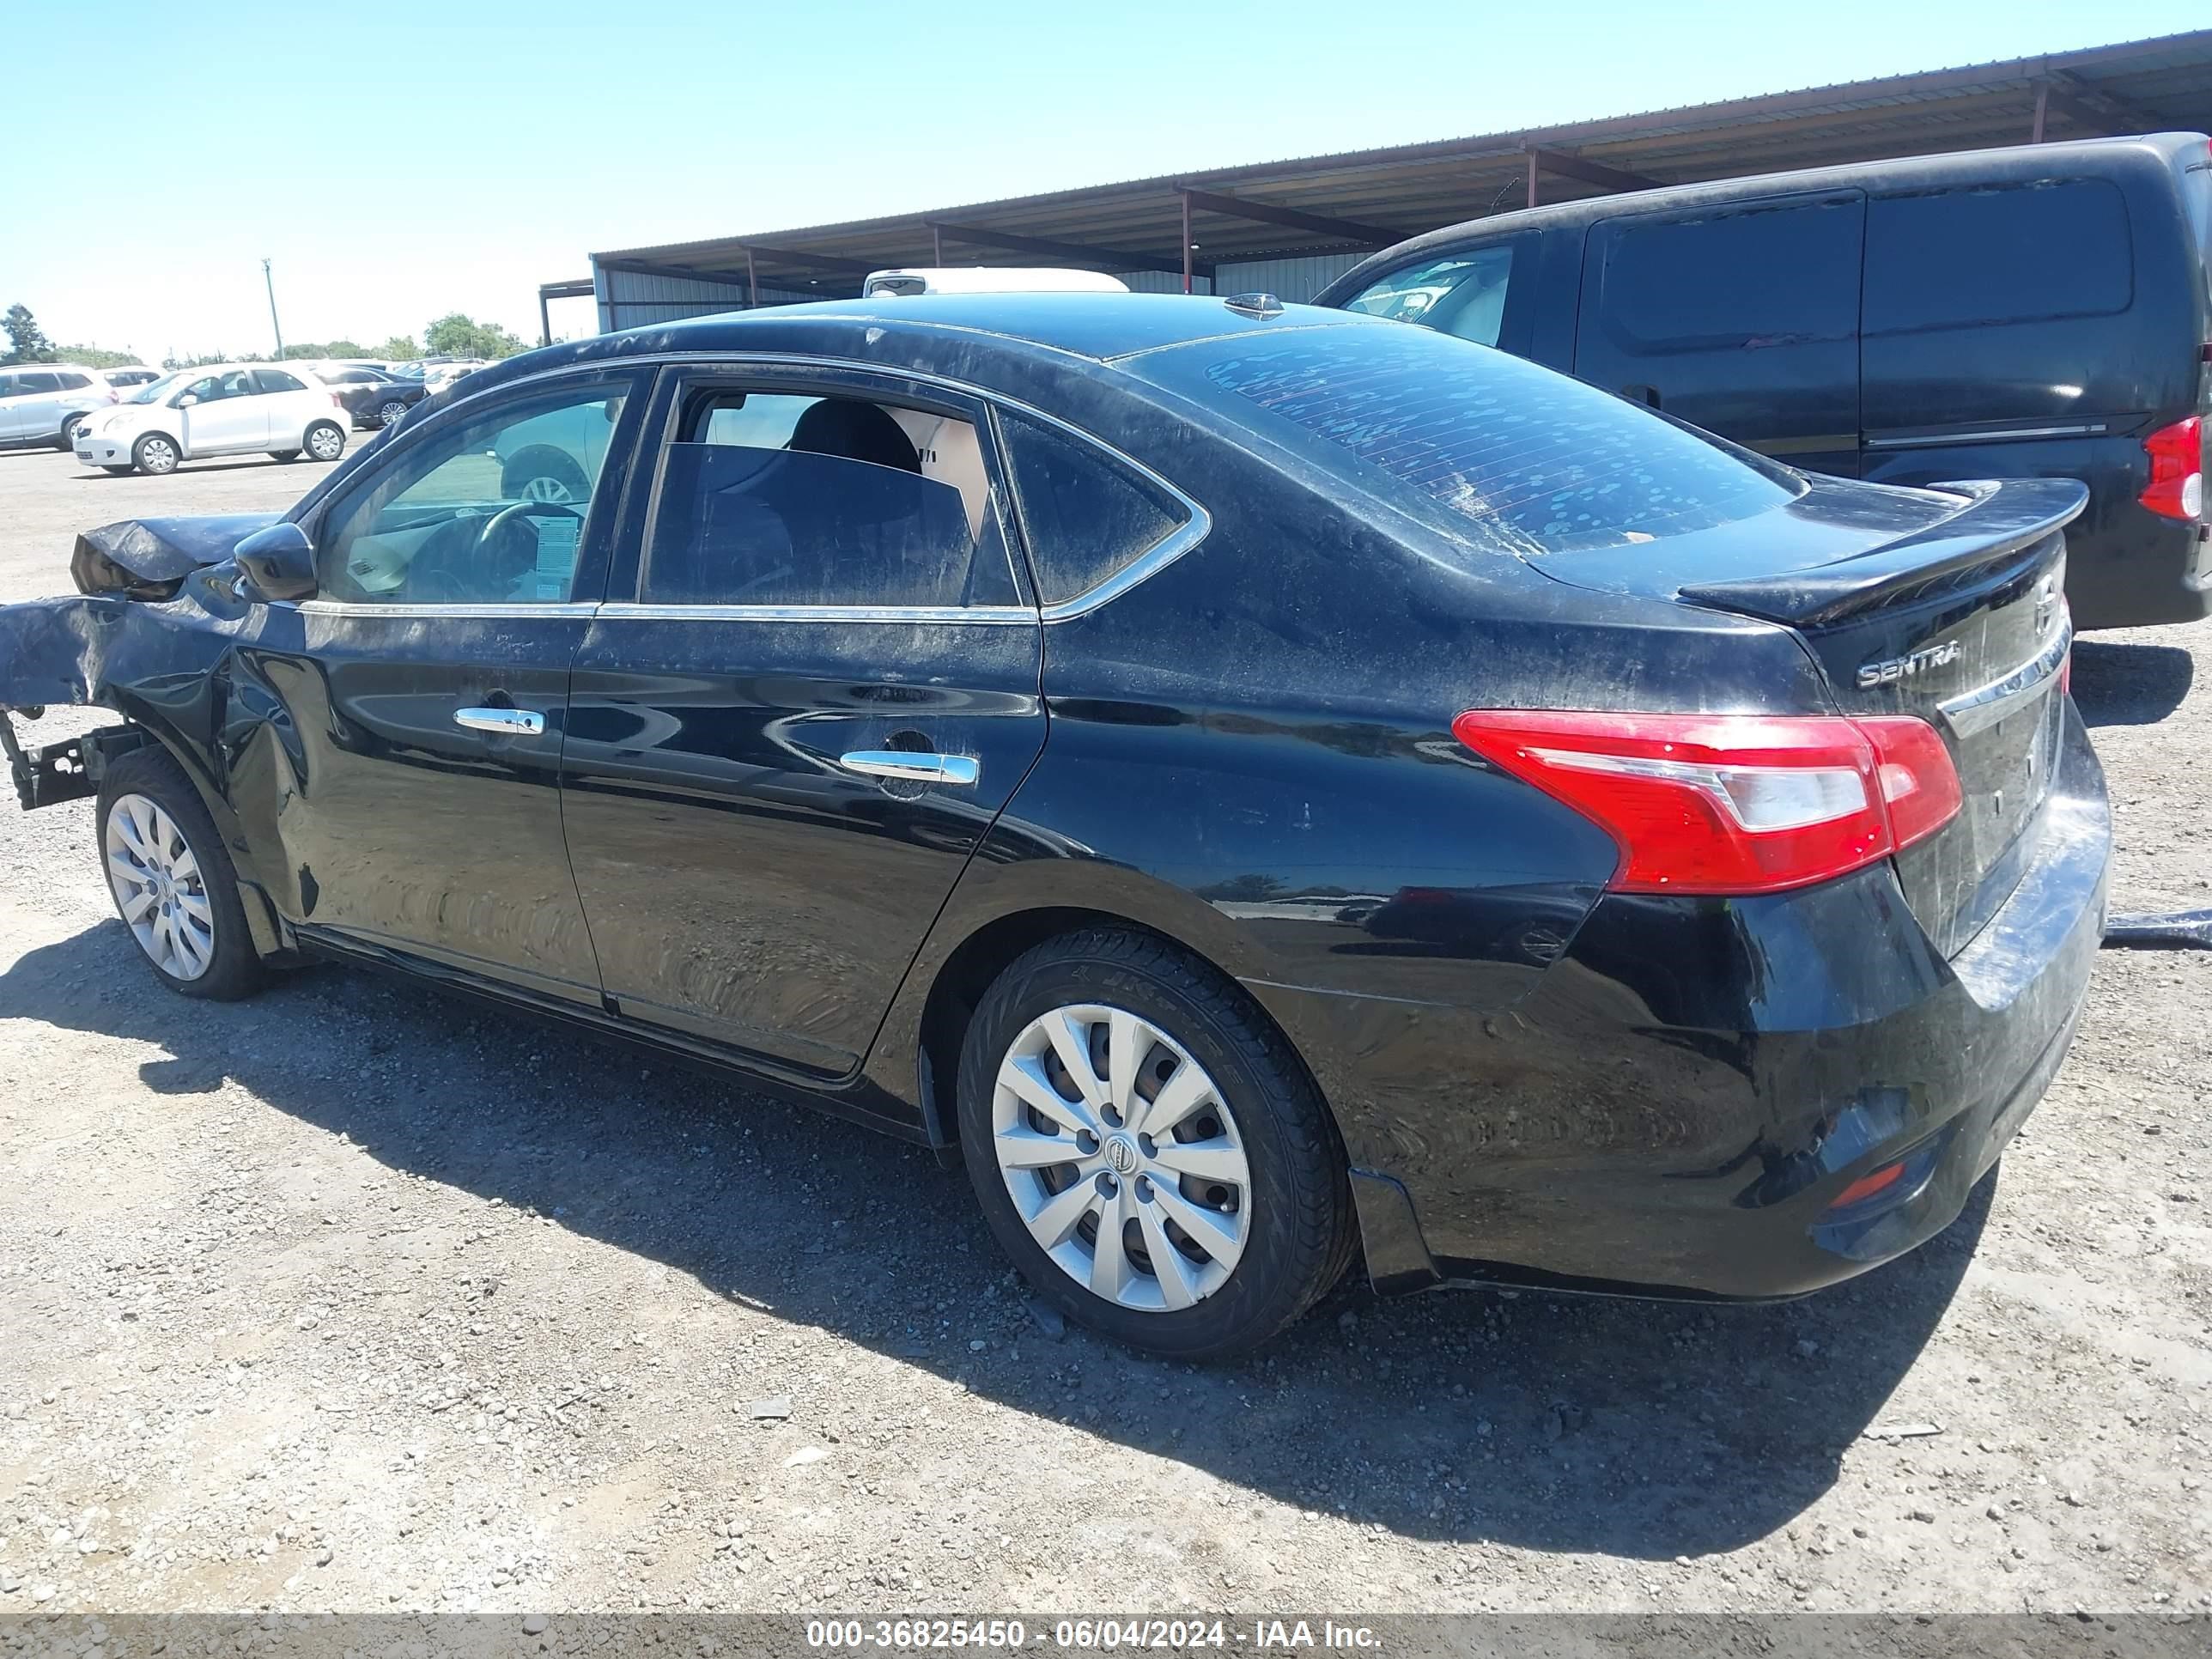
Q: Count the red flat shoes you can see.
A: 0